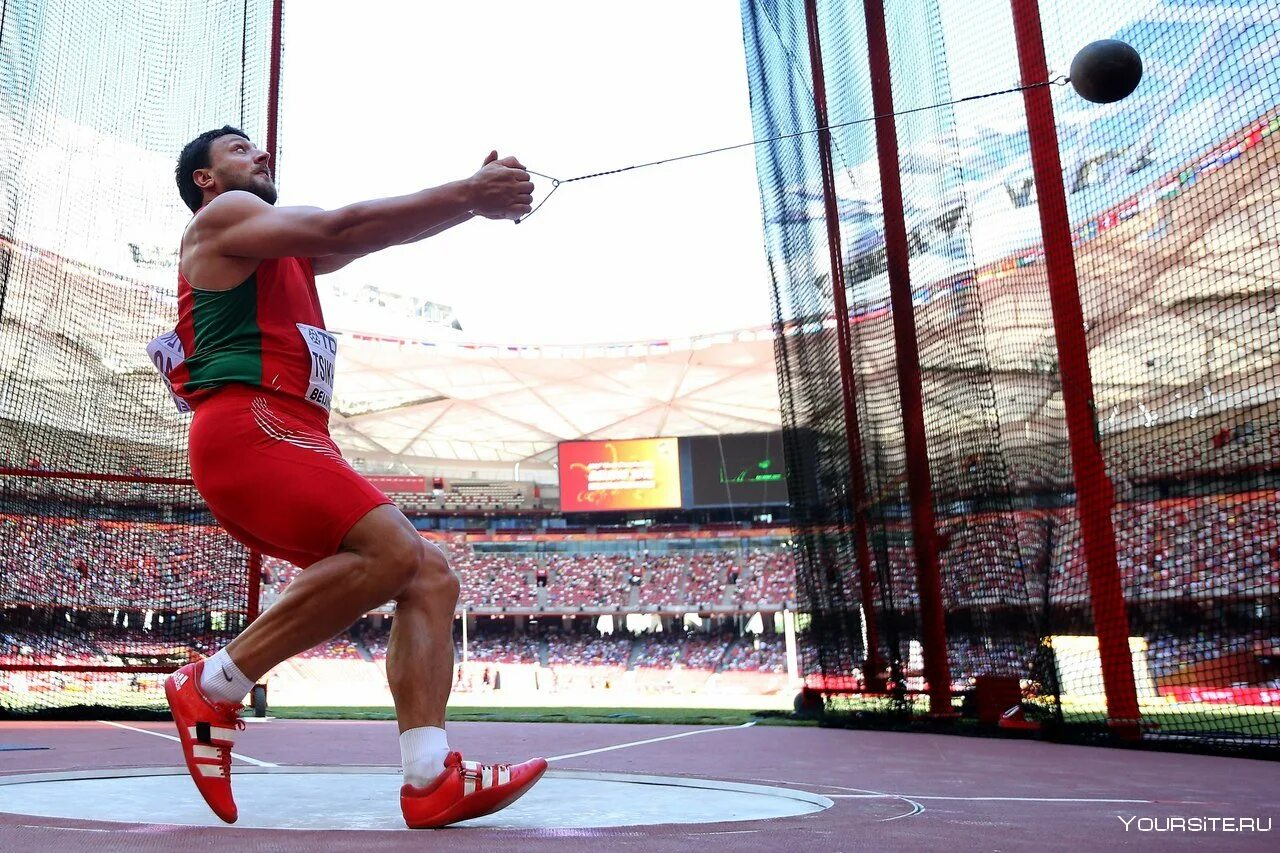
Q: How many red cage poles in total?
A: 4